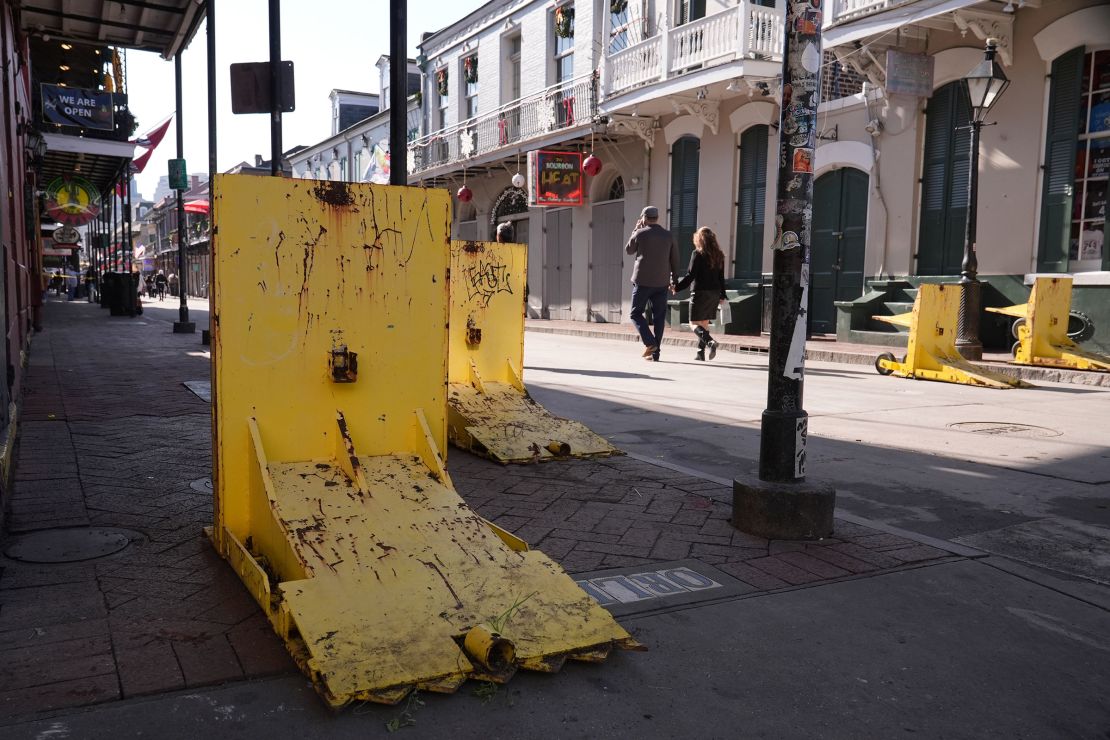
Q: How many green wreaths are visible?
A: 4